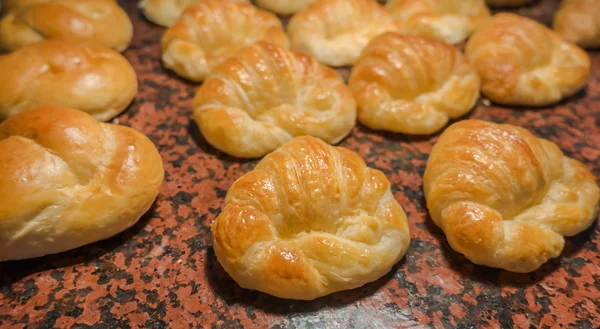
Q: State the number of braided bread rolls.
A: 3